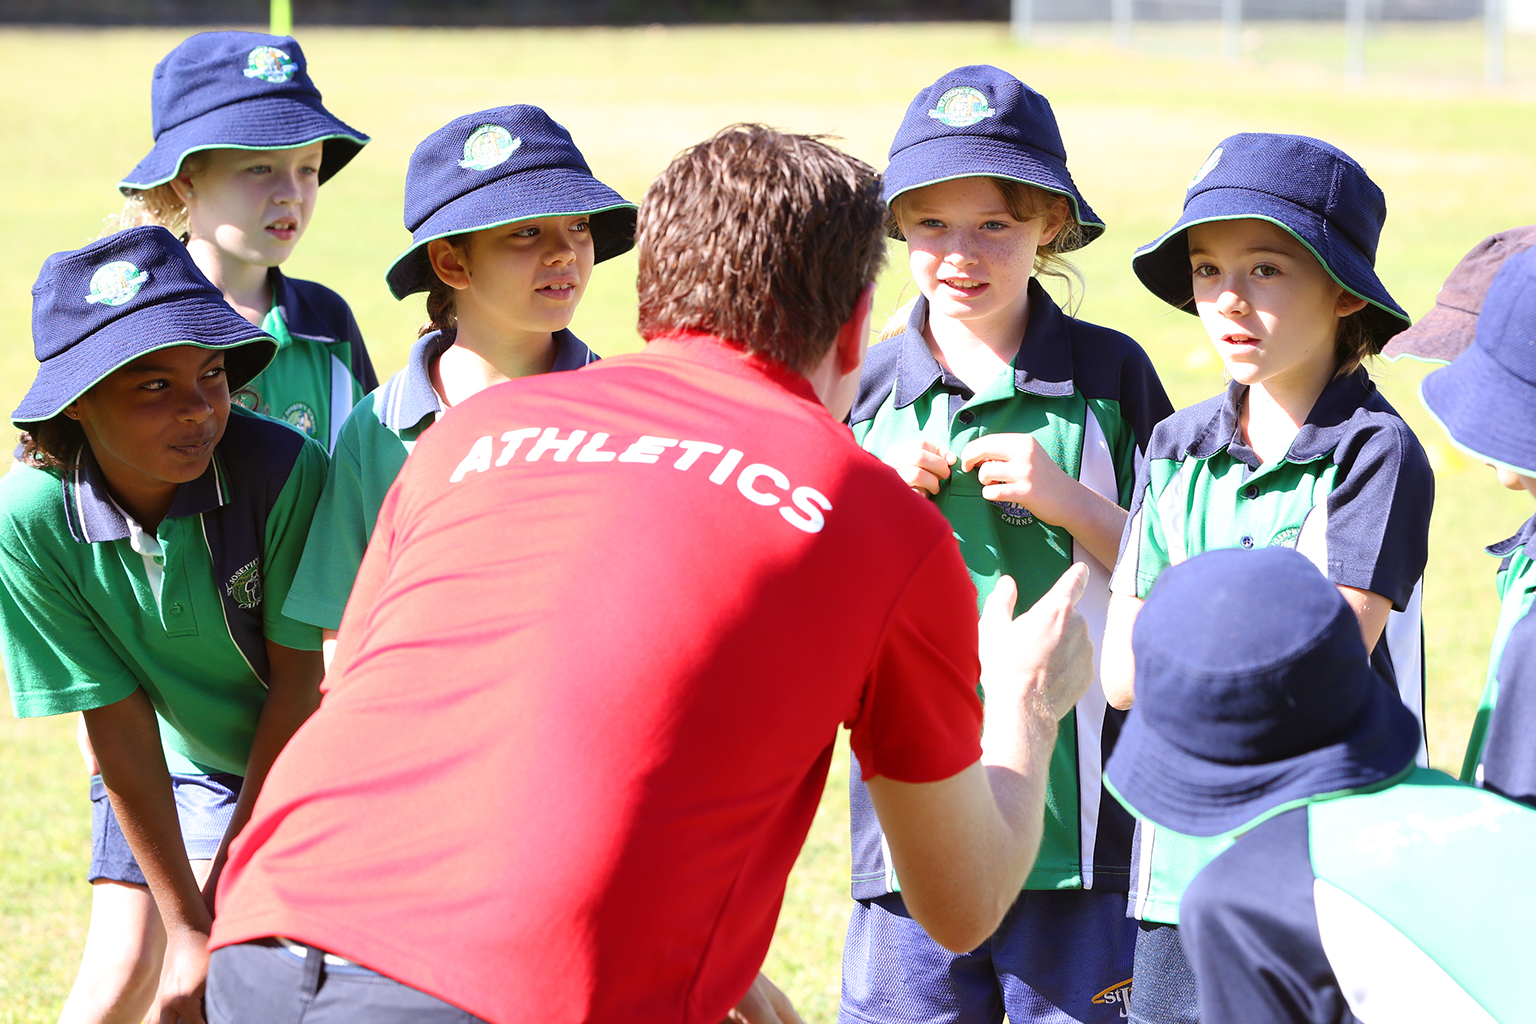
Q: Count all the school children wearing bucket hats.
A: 8